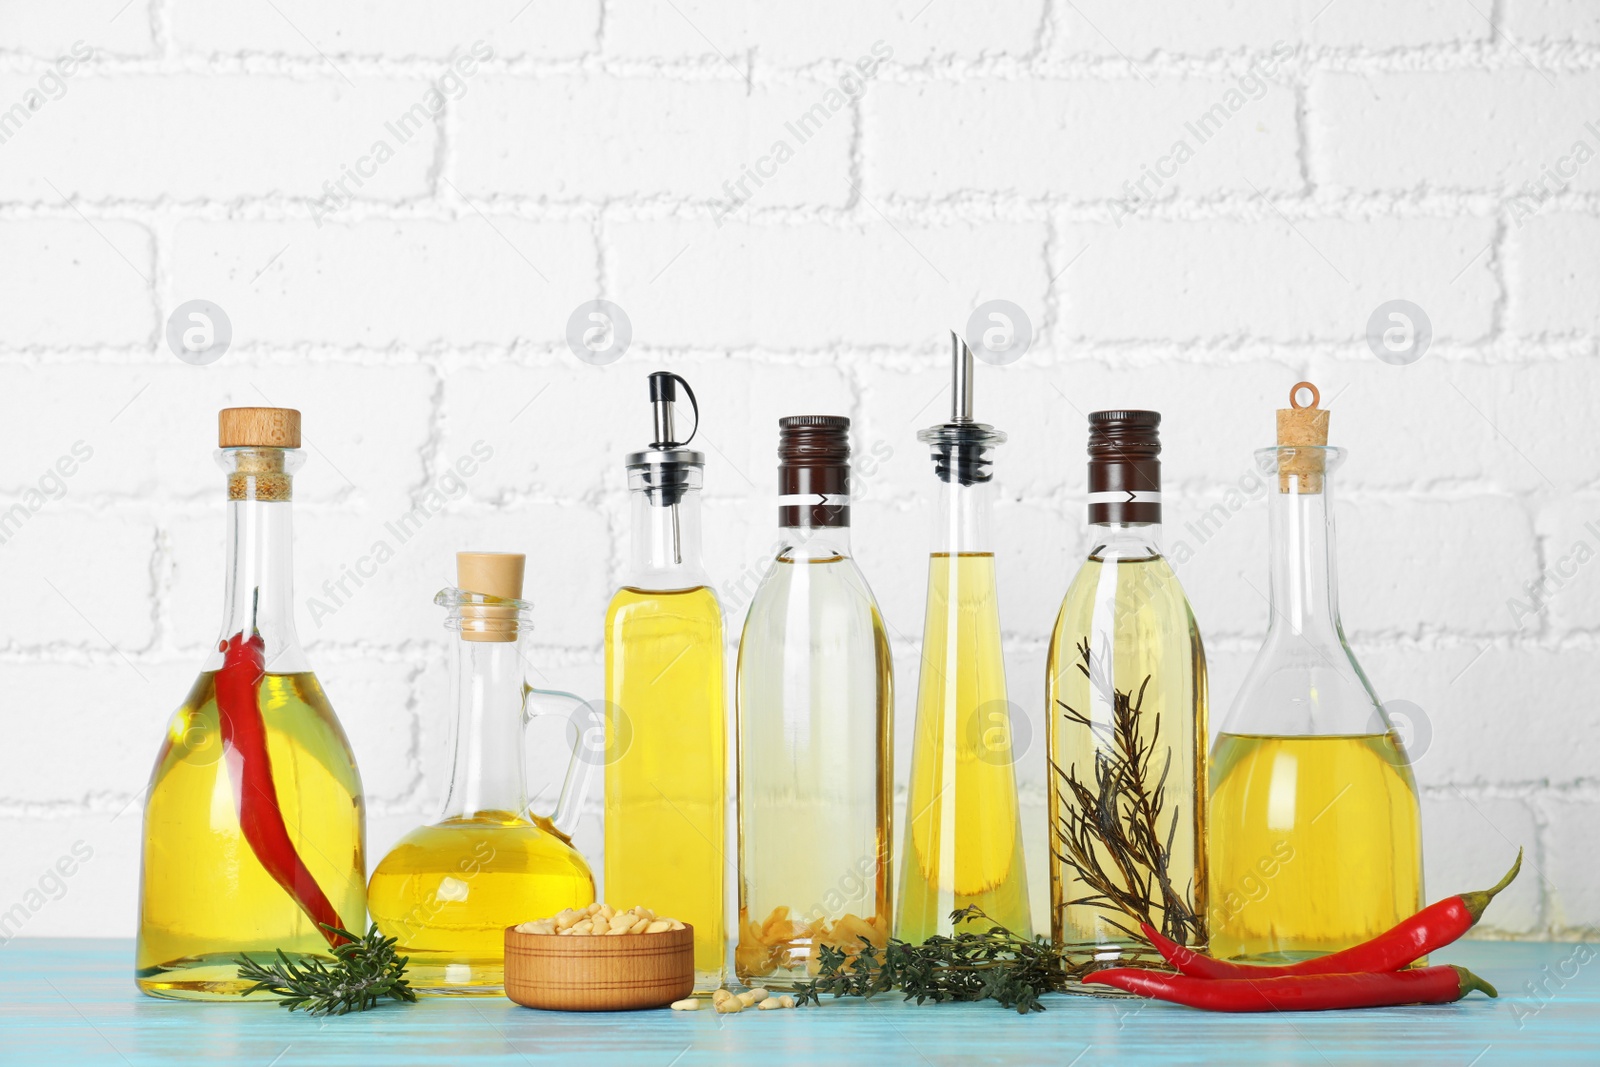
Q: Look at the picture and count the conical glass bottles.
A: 1